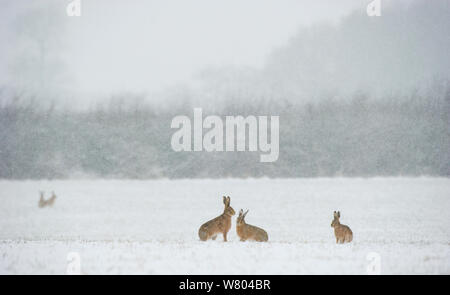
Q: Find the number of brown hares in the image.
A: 5